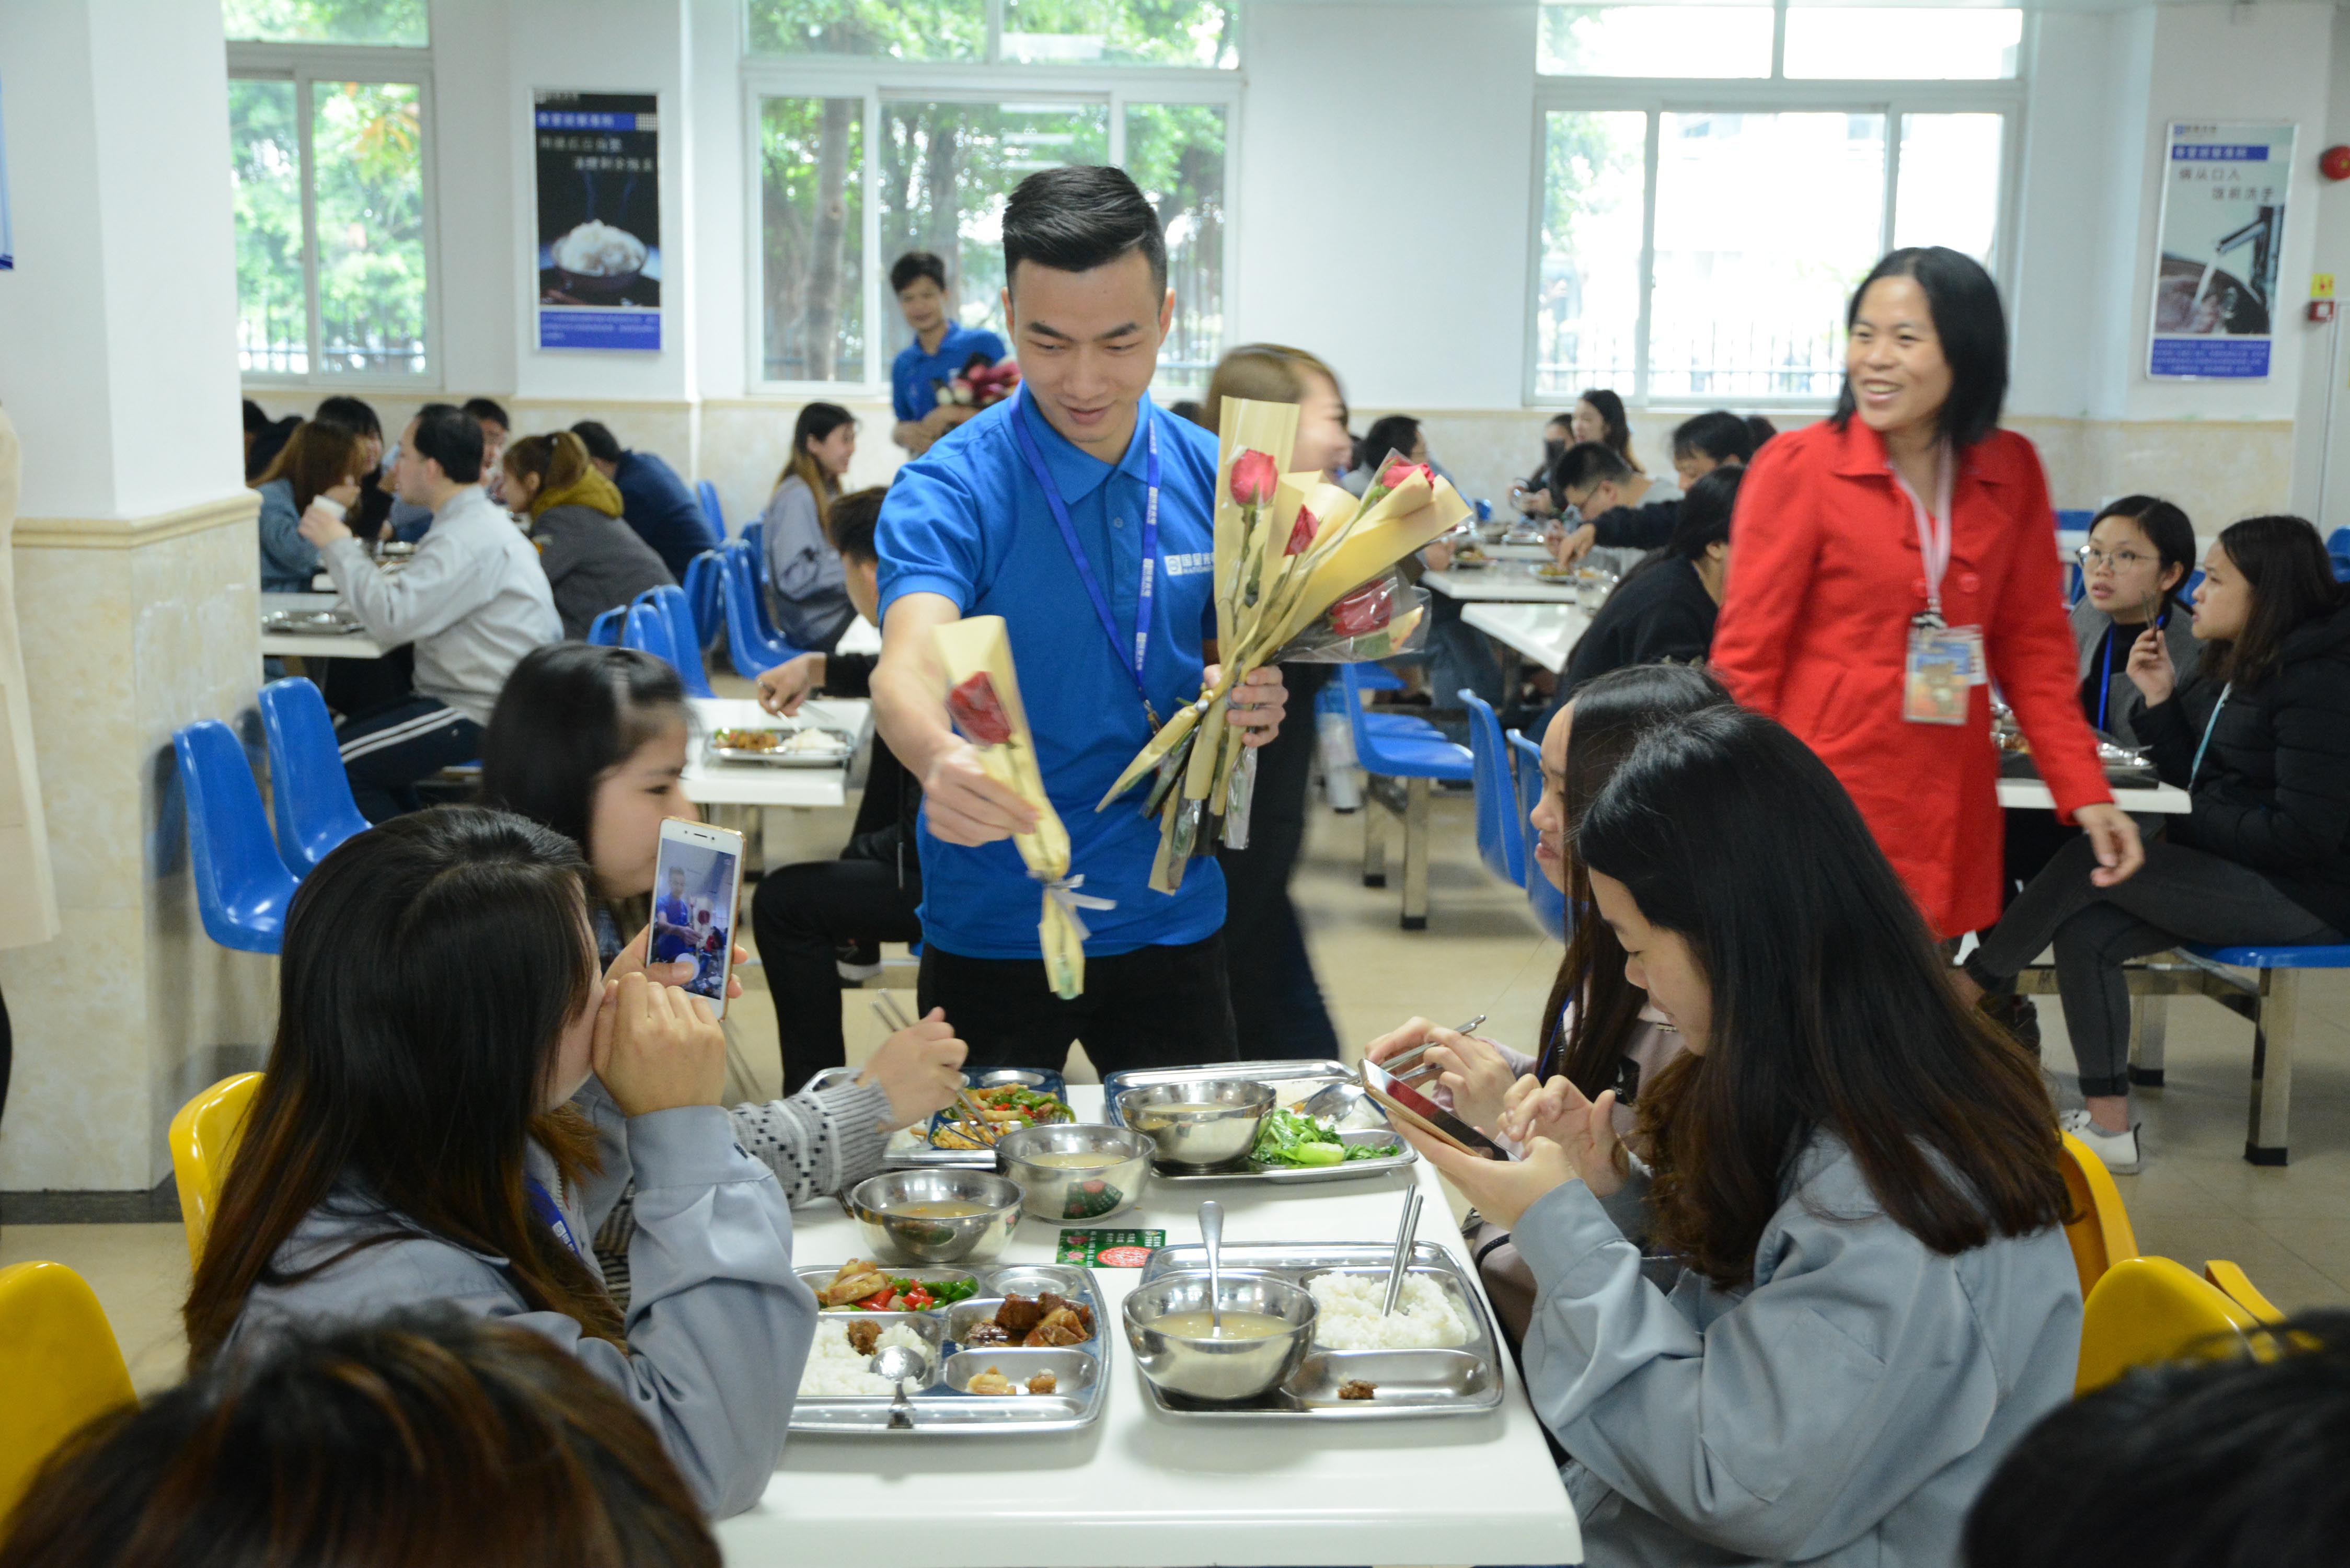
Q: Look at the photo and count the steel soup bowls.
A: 4